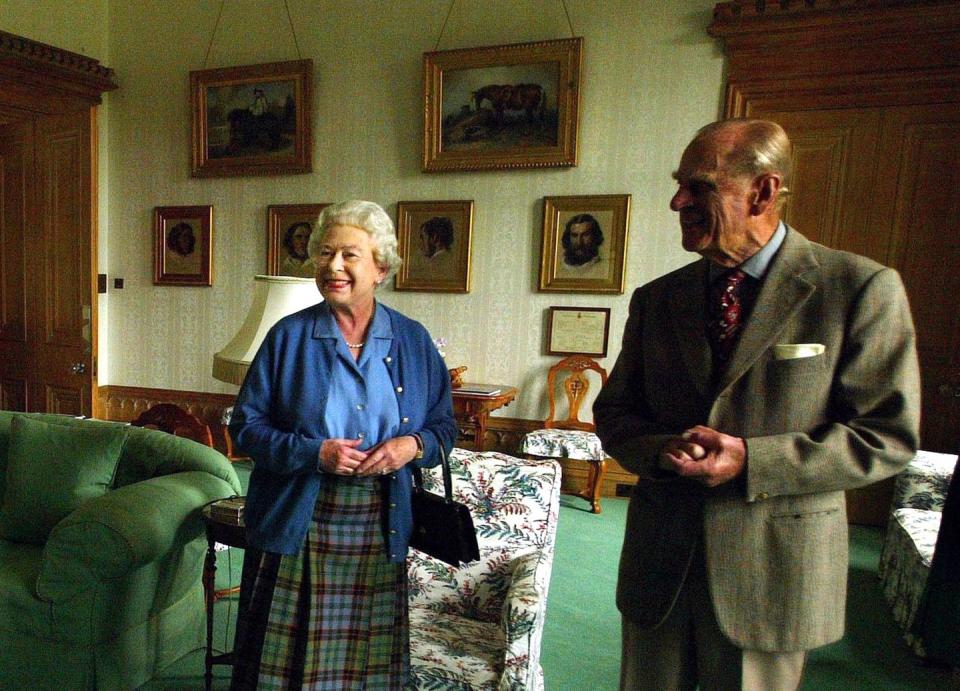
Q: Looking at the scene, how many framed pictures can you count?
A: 7